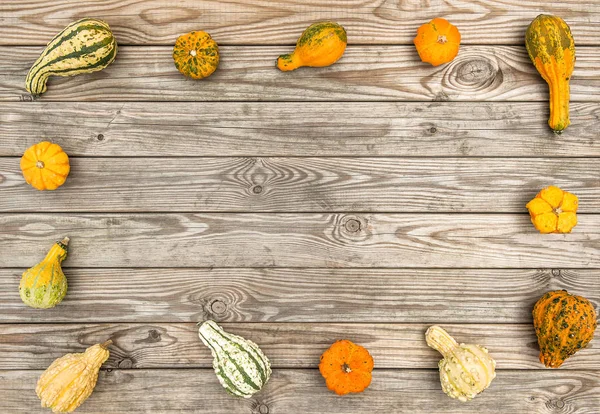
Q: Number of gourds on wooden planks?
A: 13